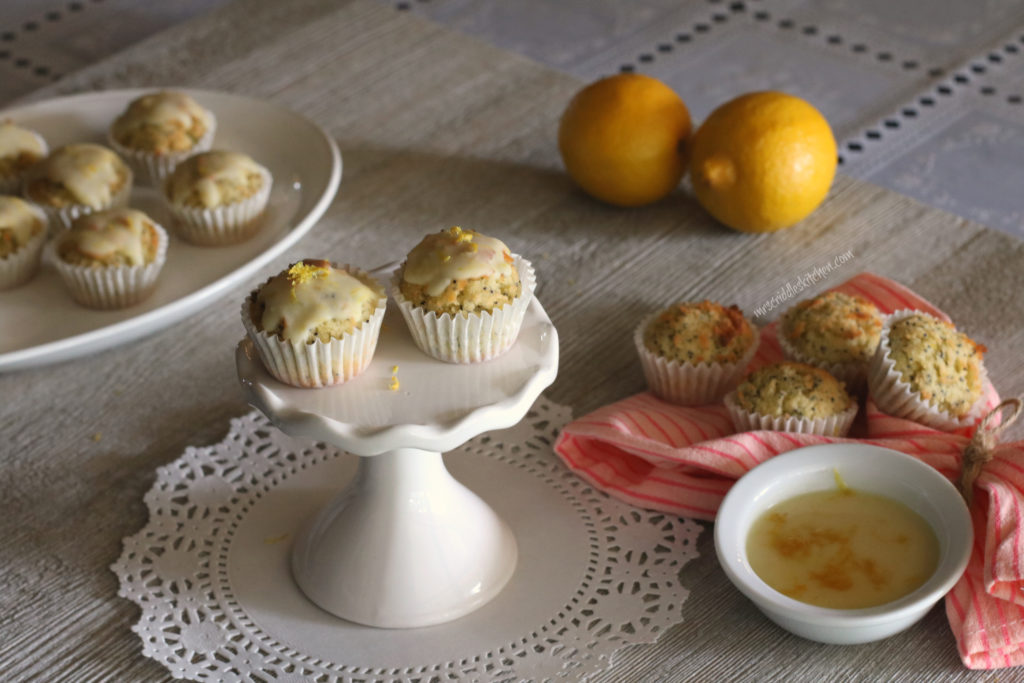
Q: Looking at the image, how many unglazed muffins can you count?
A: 4